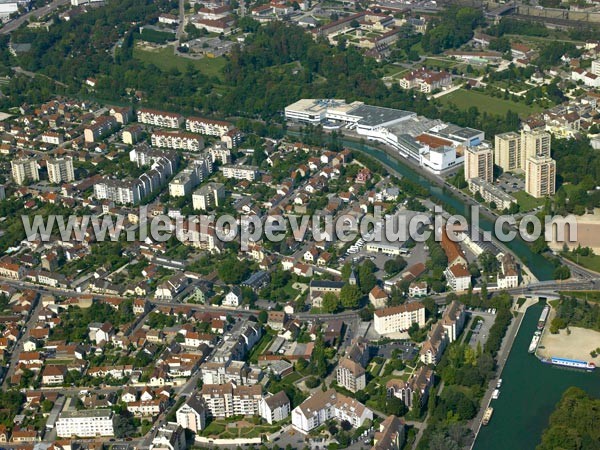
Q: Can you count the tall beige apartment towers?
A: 4